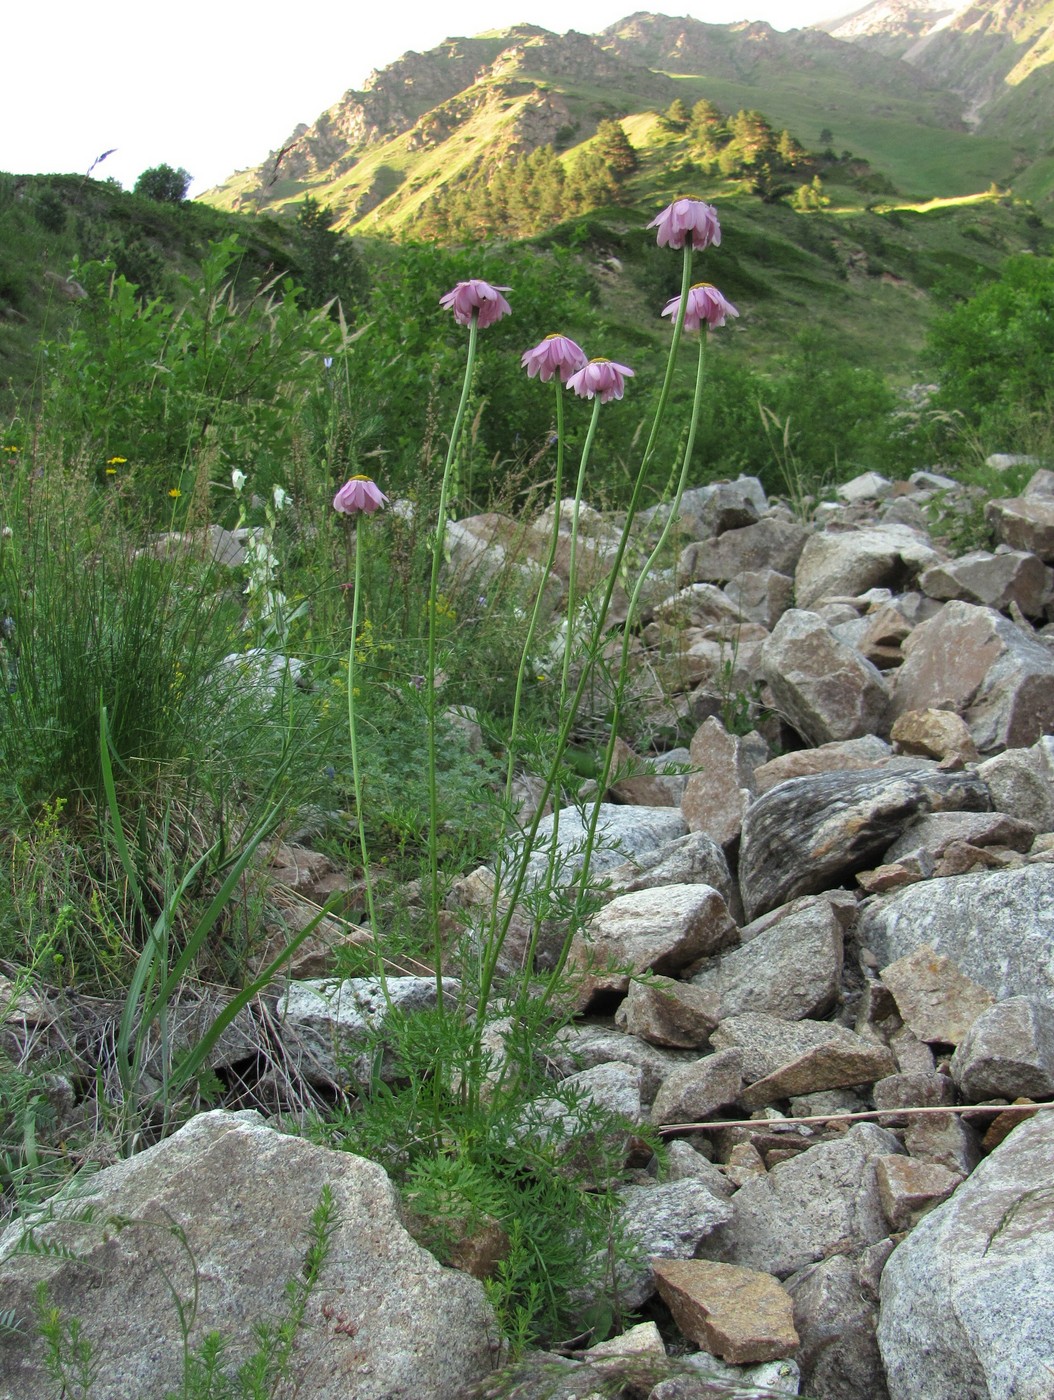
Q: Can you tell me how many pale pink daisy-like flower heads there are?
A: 6